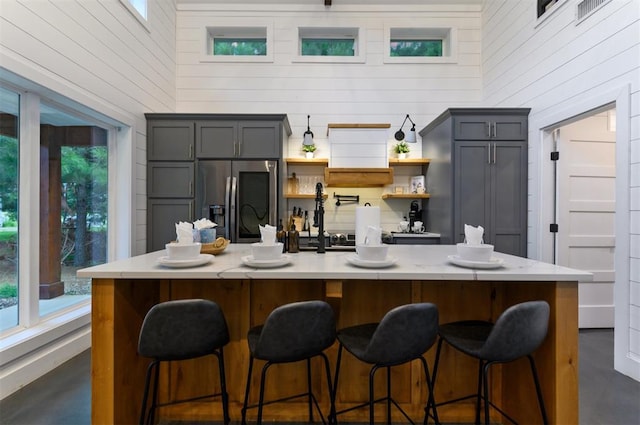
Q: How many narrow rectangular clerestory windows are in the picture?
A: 3